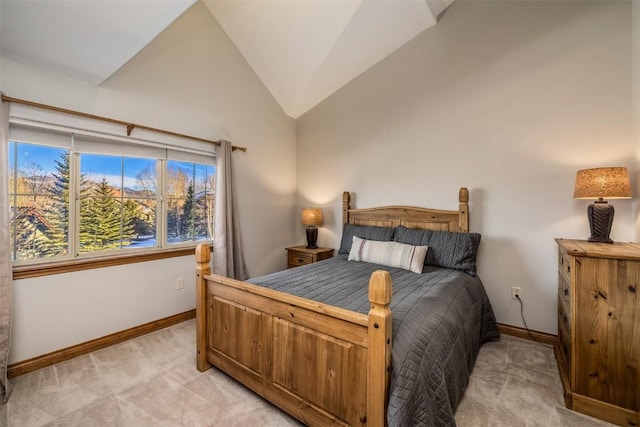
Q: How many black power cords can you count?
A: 1